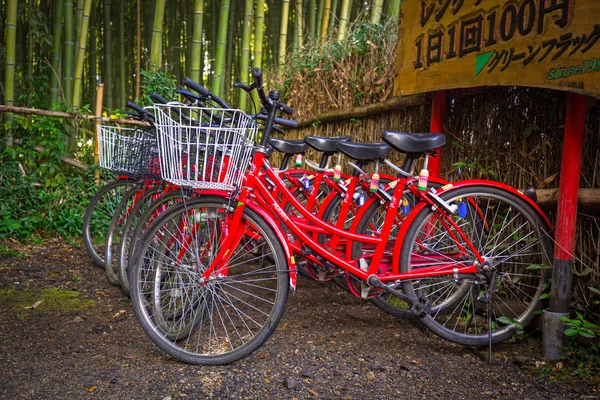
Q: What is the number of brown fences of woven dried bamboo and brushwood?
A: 1